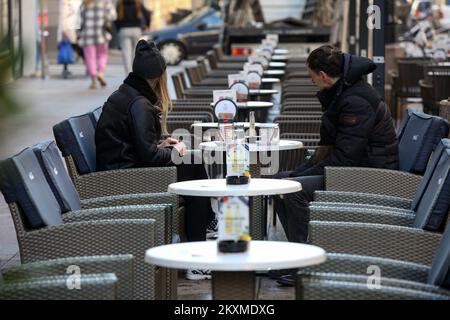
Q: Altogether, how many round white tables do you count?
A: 11